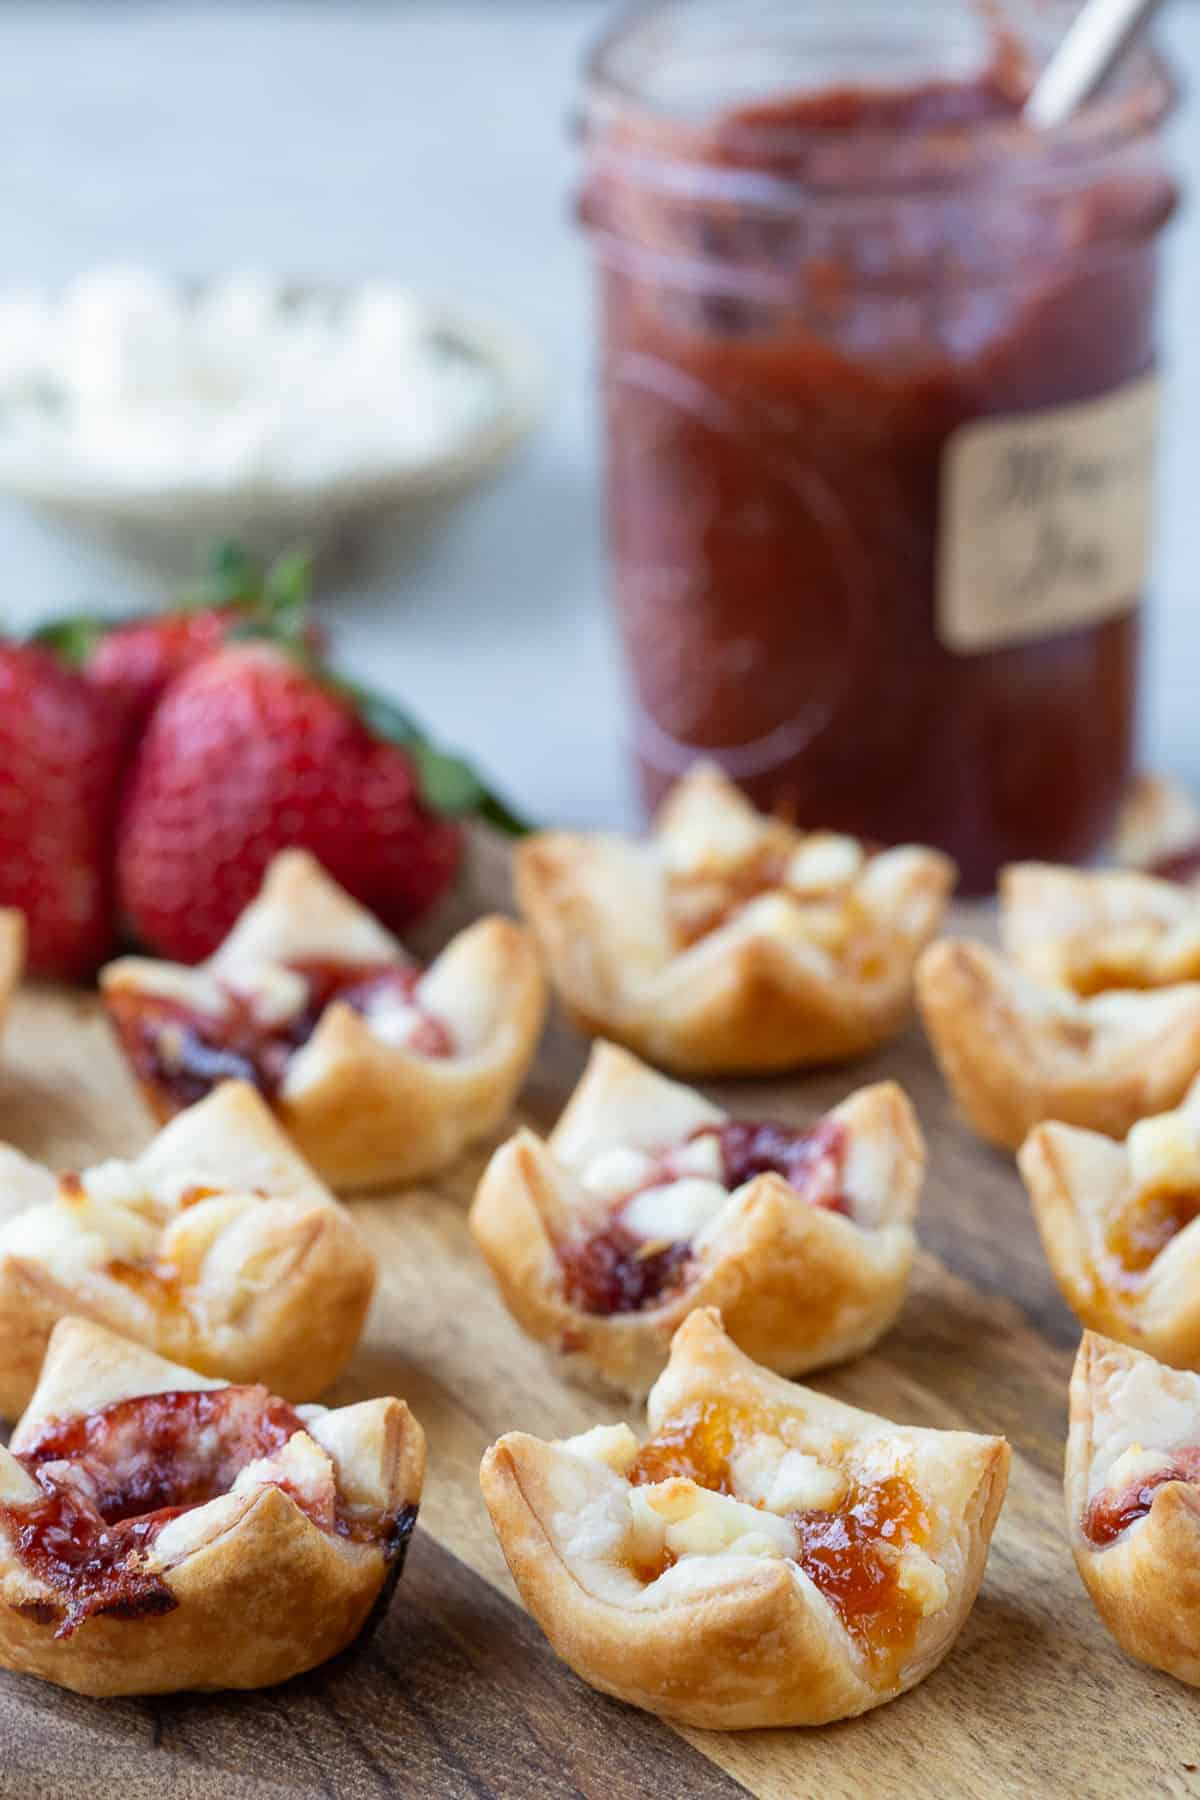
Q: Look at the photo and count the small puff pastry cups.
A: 11